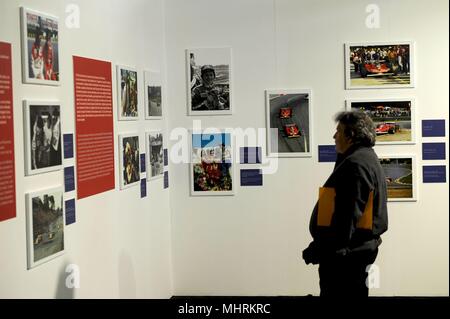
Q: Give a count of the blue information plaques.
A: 13